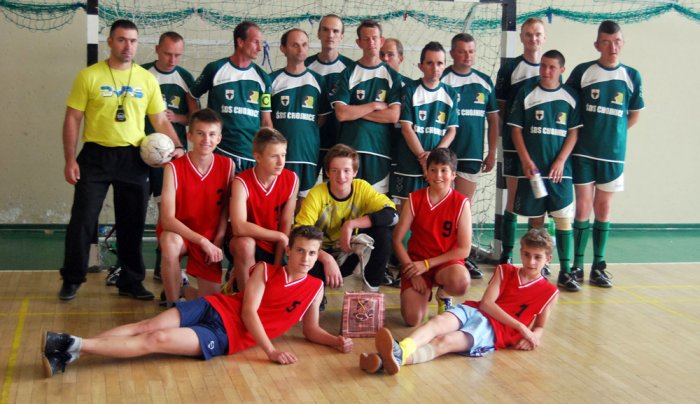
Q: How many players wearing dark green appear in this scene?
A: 11